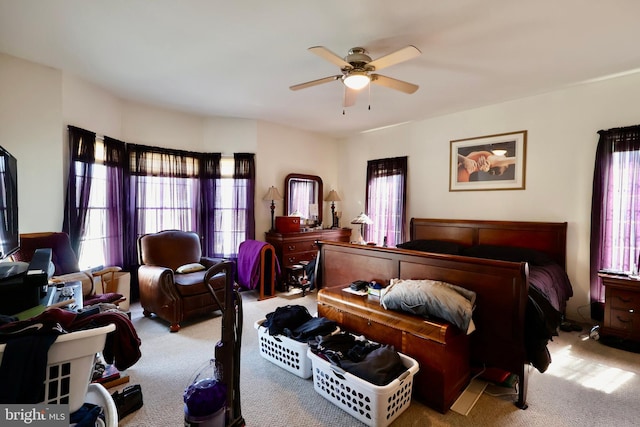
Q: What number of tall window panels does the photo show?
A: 5